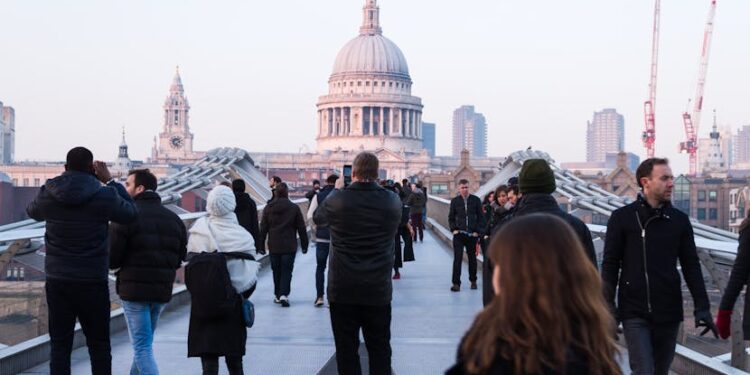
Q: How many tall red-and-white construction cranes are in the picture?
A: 2